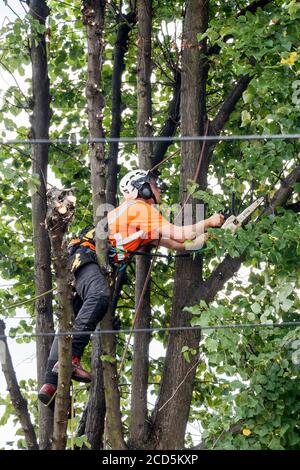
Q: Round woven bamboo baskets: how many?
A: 0